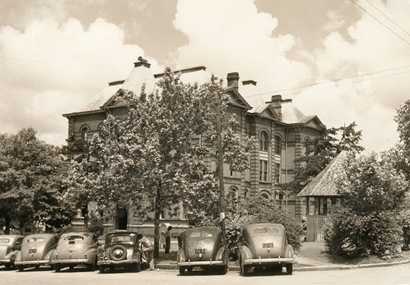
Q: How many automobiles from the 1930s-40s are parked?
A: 6